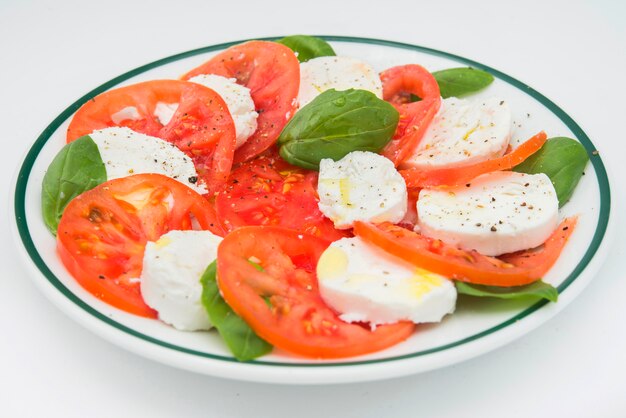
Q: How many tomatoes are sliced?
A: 8